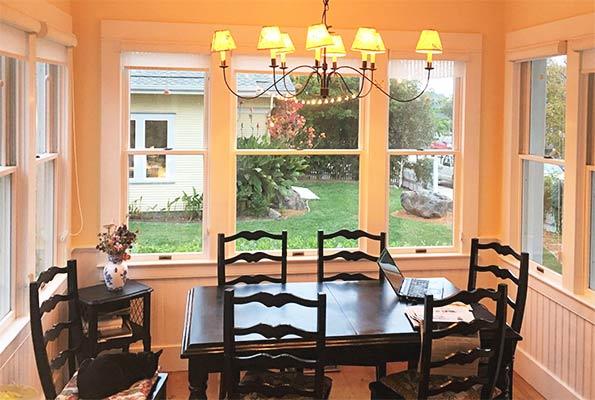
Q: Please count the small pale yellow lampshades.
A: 8